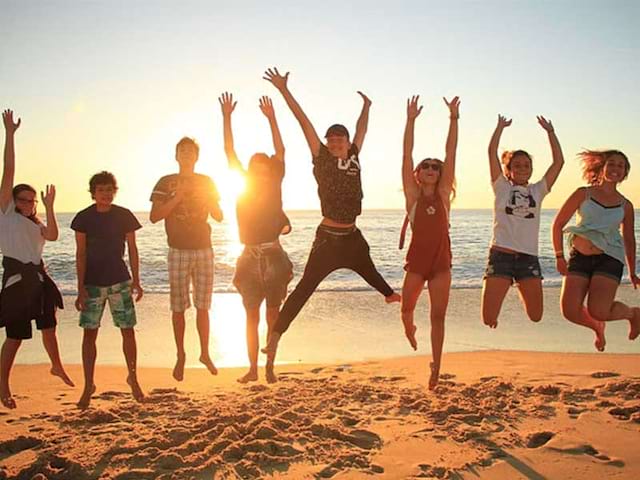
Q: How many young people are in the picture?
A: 8